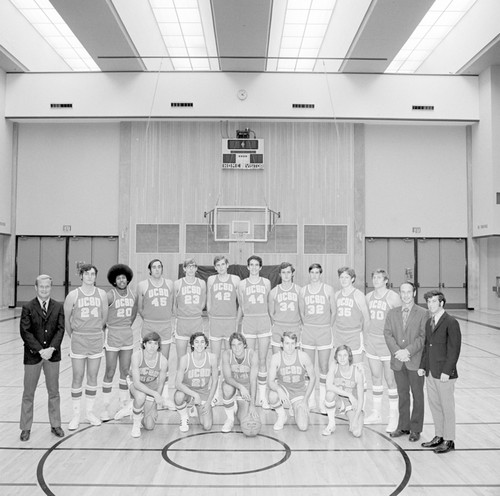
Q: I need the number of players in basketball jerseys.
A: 15